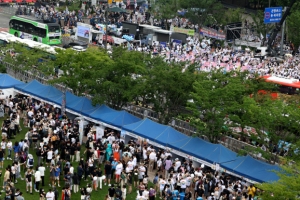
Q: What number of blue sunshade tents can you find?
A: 7